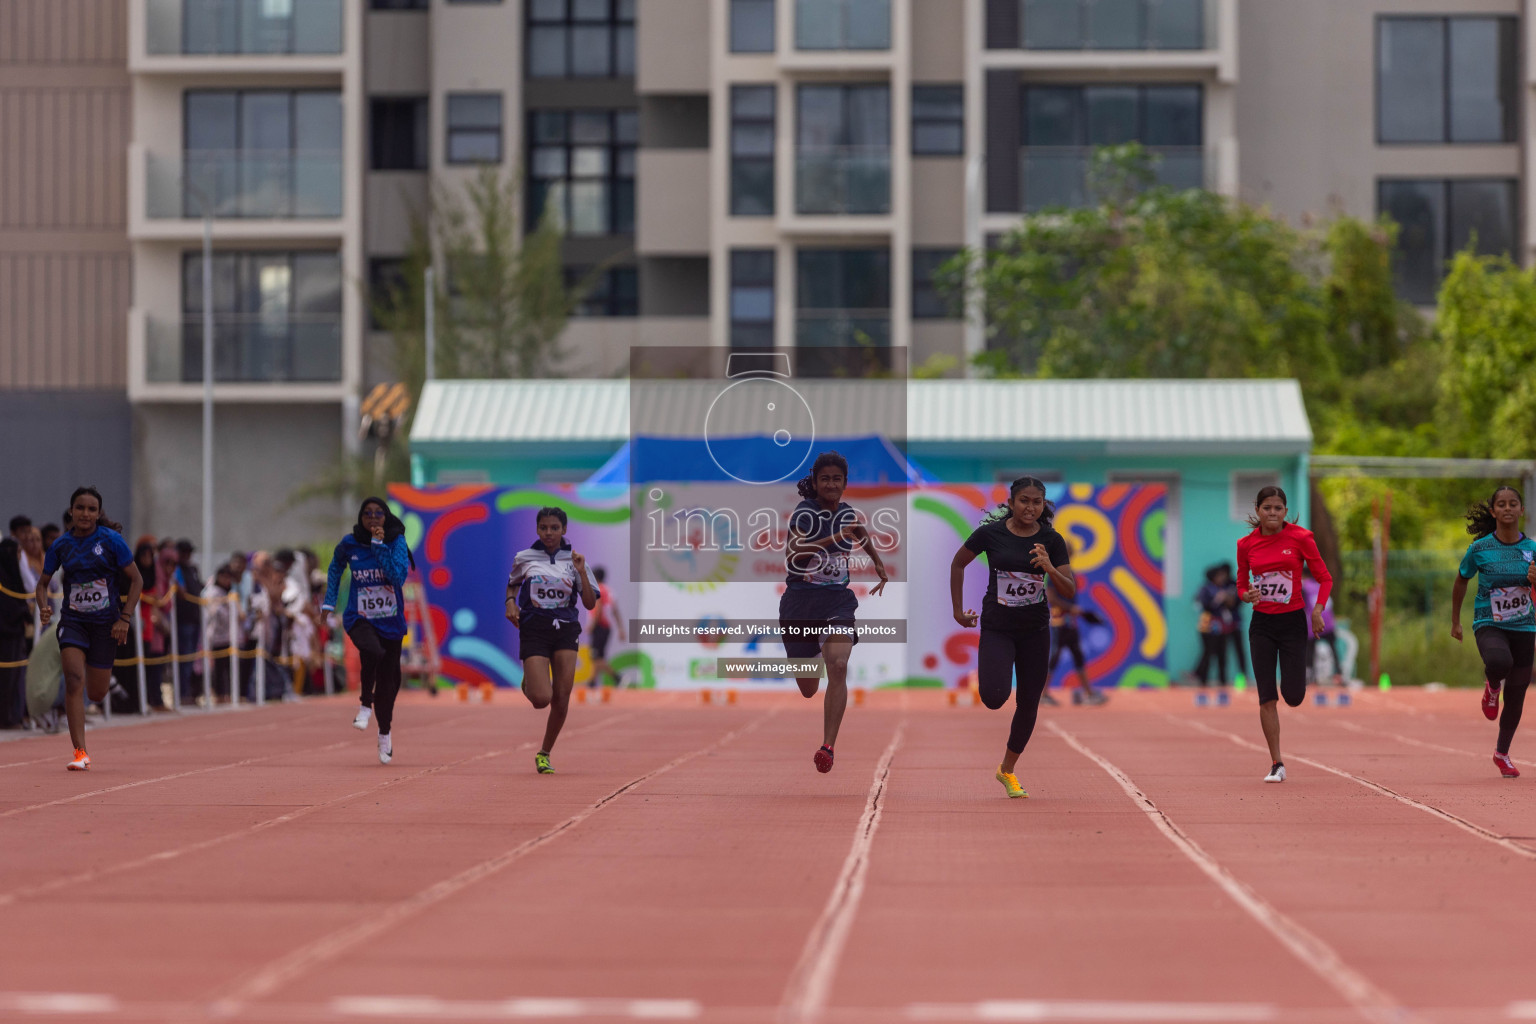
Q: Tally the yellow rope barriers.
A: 2